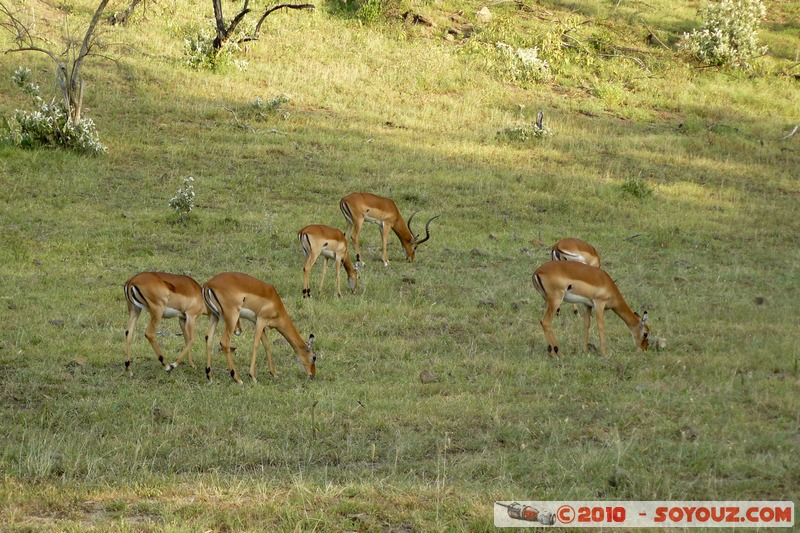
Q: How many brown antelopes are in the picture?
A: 6